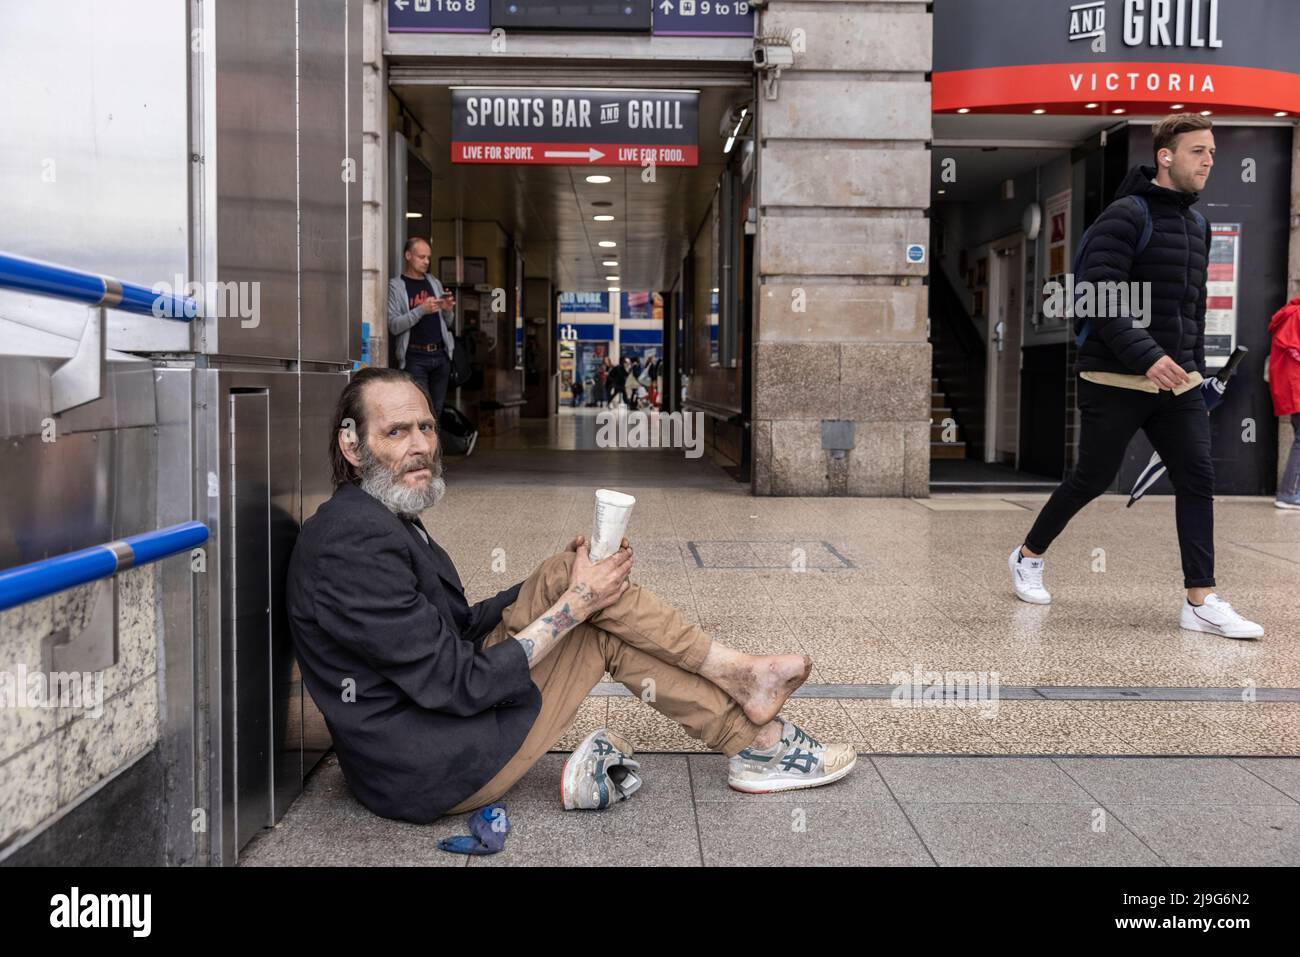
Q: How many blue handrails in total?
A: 2